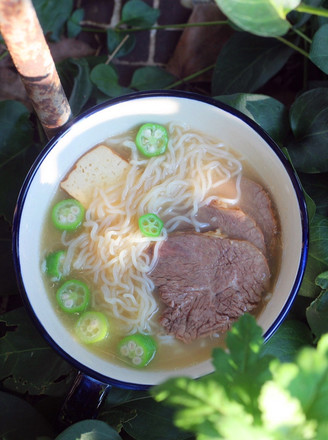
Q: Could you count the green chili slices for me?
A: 7